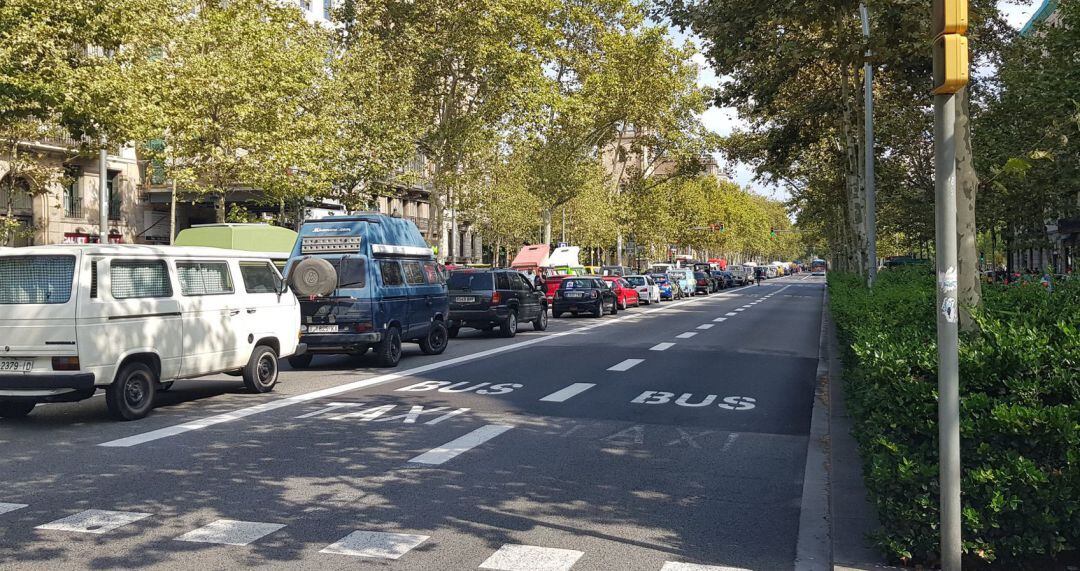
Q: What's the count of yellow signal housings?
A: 2